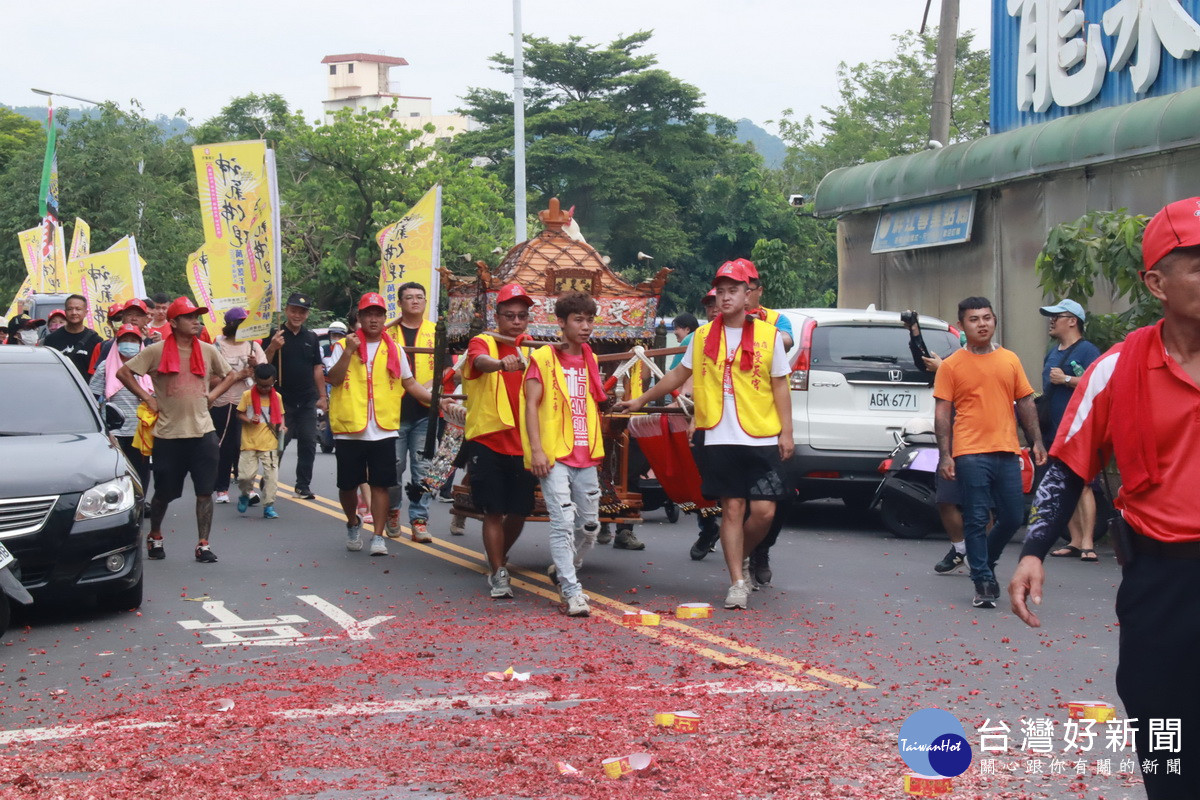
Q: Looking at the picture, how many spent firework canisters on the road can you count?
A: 6